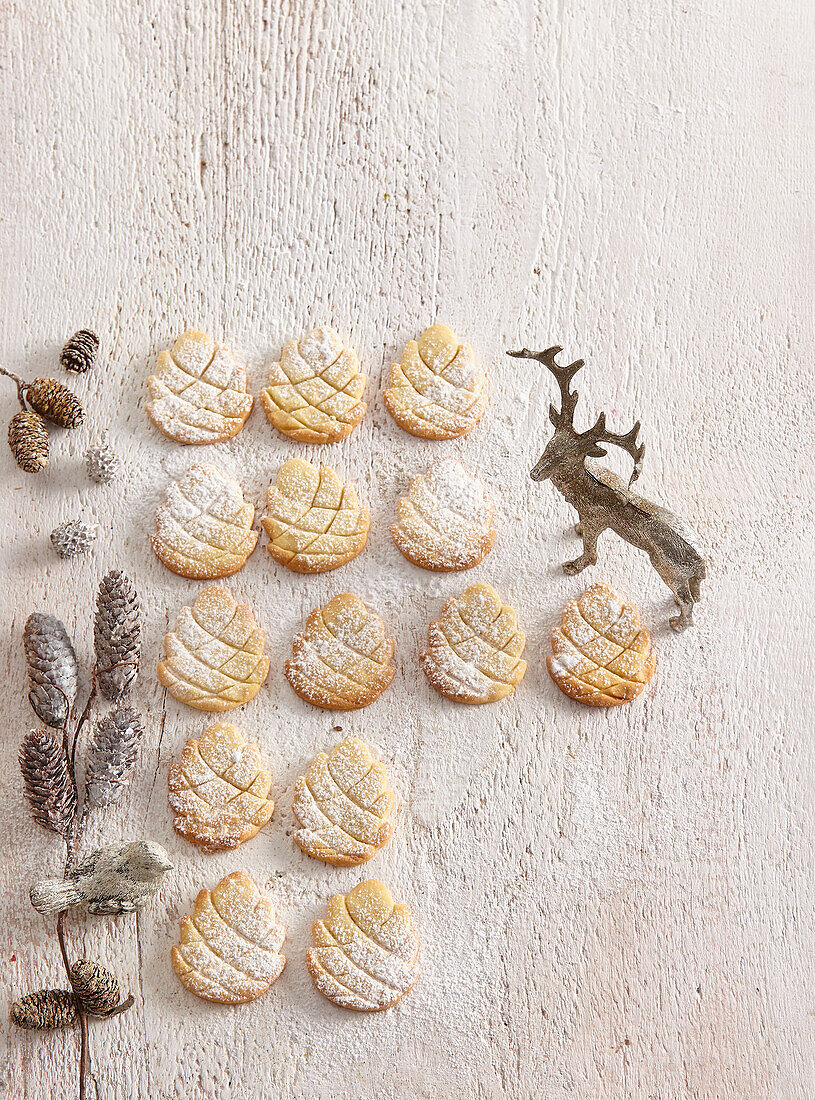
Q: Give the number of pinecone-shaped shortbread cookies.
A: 14